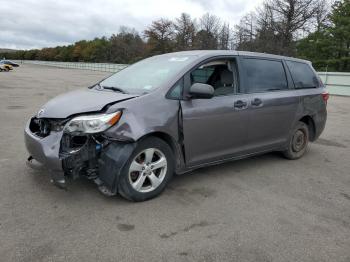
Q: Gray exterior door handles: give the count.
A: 2